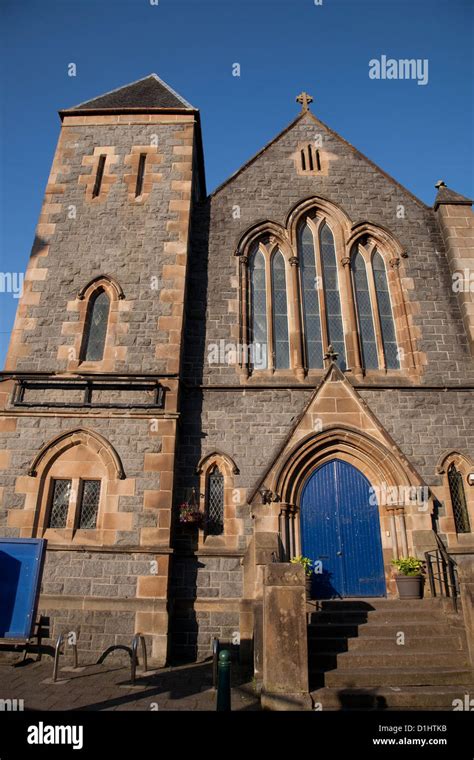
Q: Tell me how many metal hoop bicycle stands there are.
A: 3